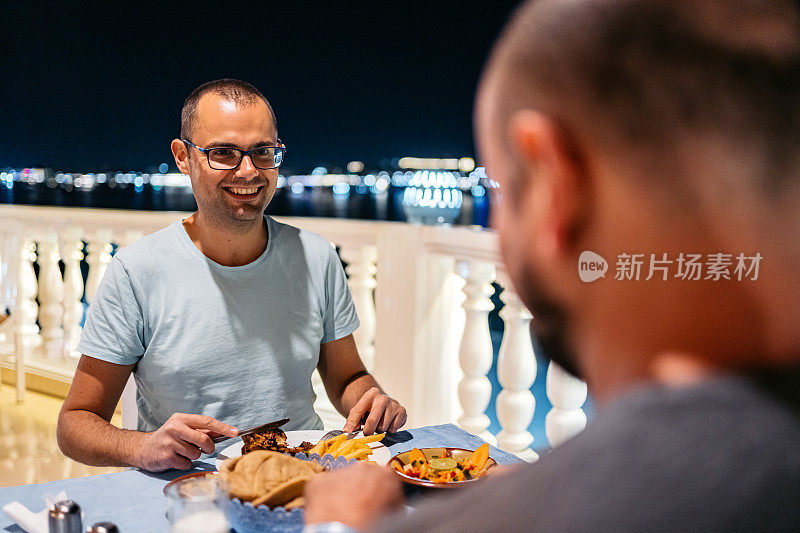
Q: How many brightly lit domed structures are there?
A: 1